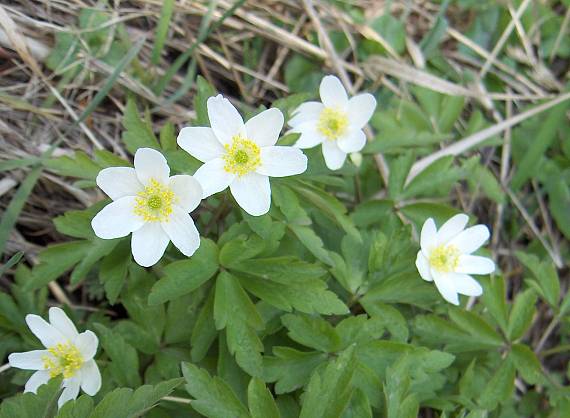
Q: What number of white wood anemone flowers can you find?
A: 5